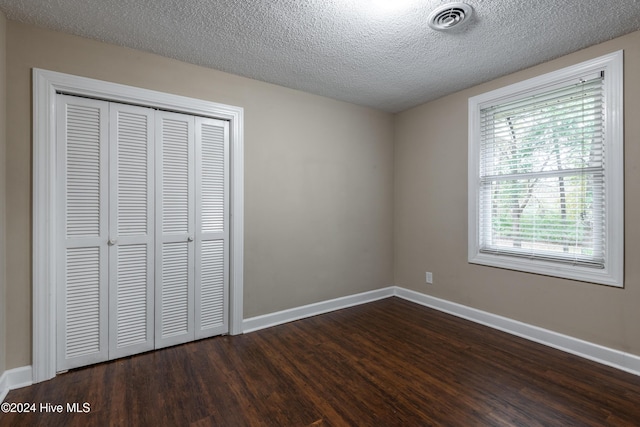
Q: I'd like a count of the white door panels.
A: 4